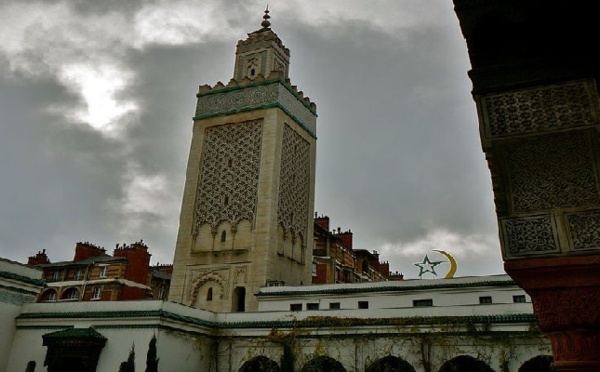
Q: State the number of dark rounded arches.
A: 5